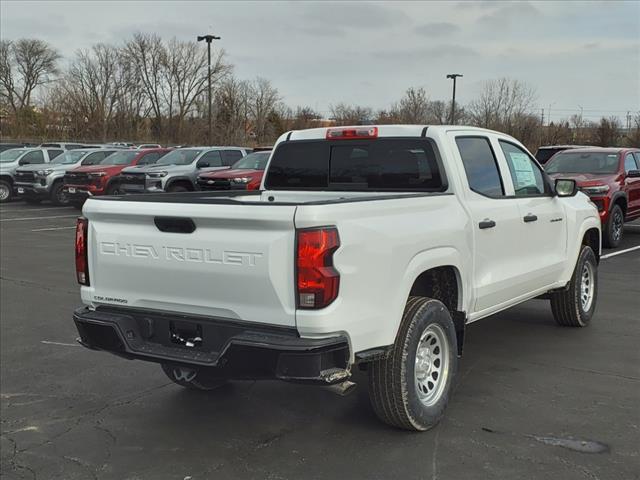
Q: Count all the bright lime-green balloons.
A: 0